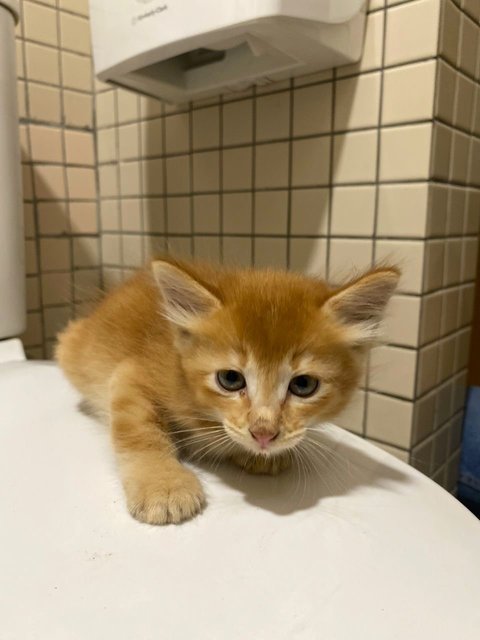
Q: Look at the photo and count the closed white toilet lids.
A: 1